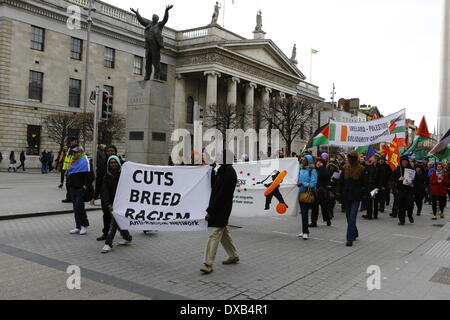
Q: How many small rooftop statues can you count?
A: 3